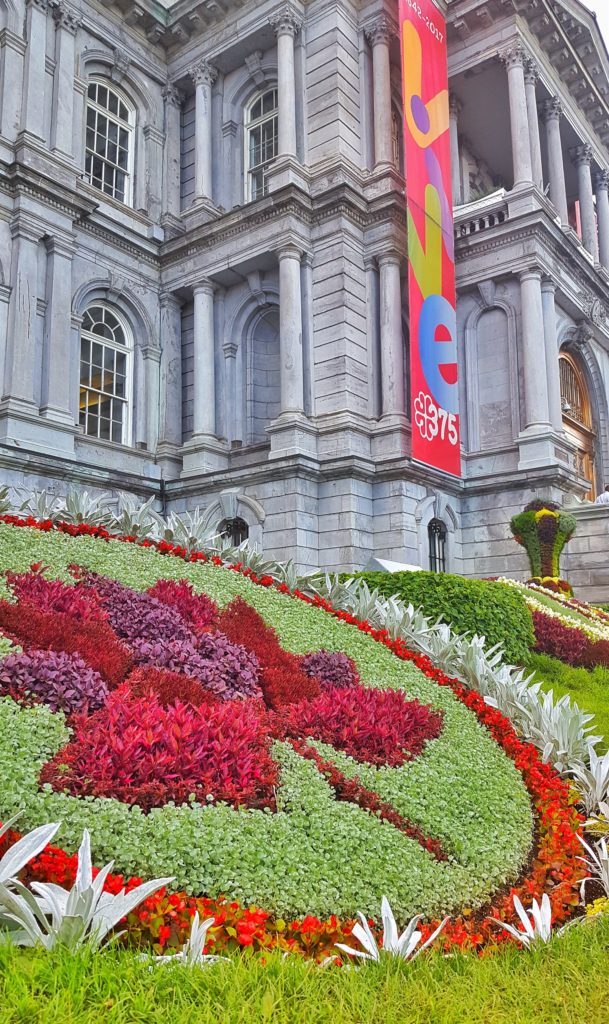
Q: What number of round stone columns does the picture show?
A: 14